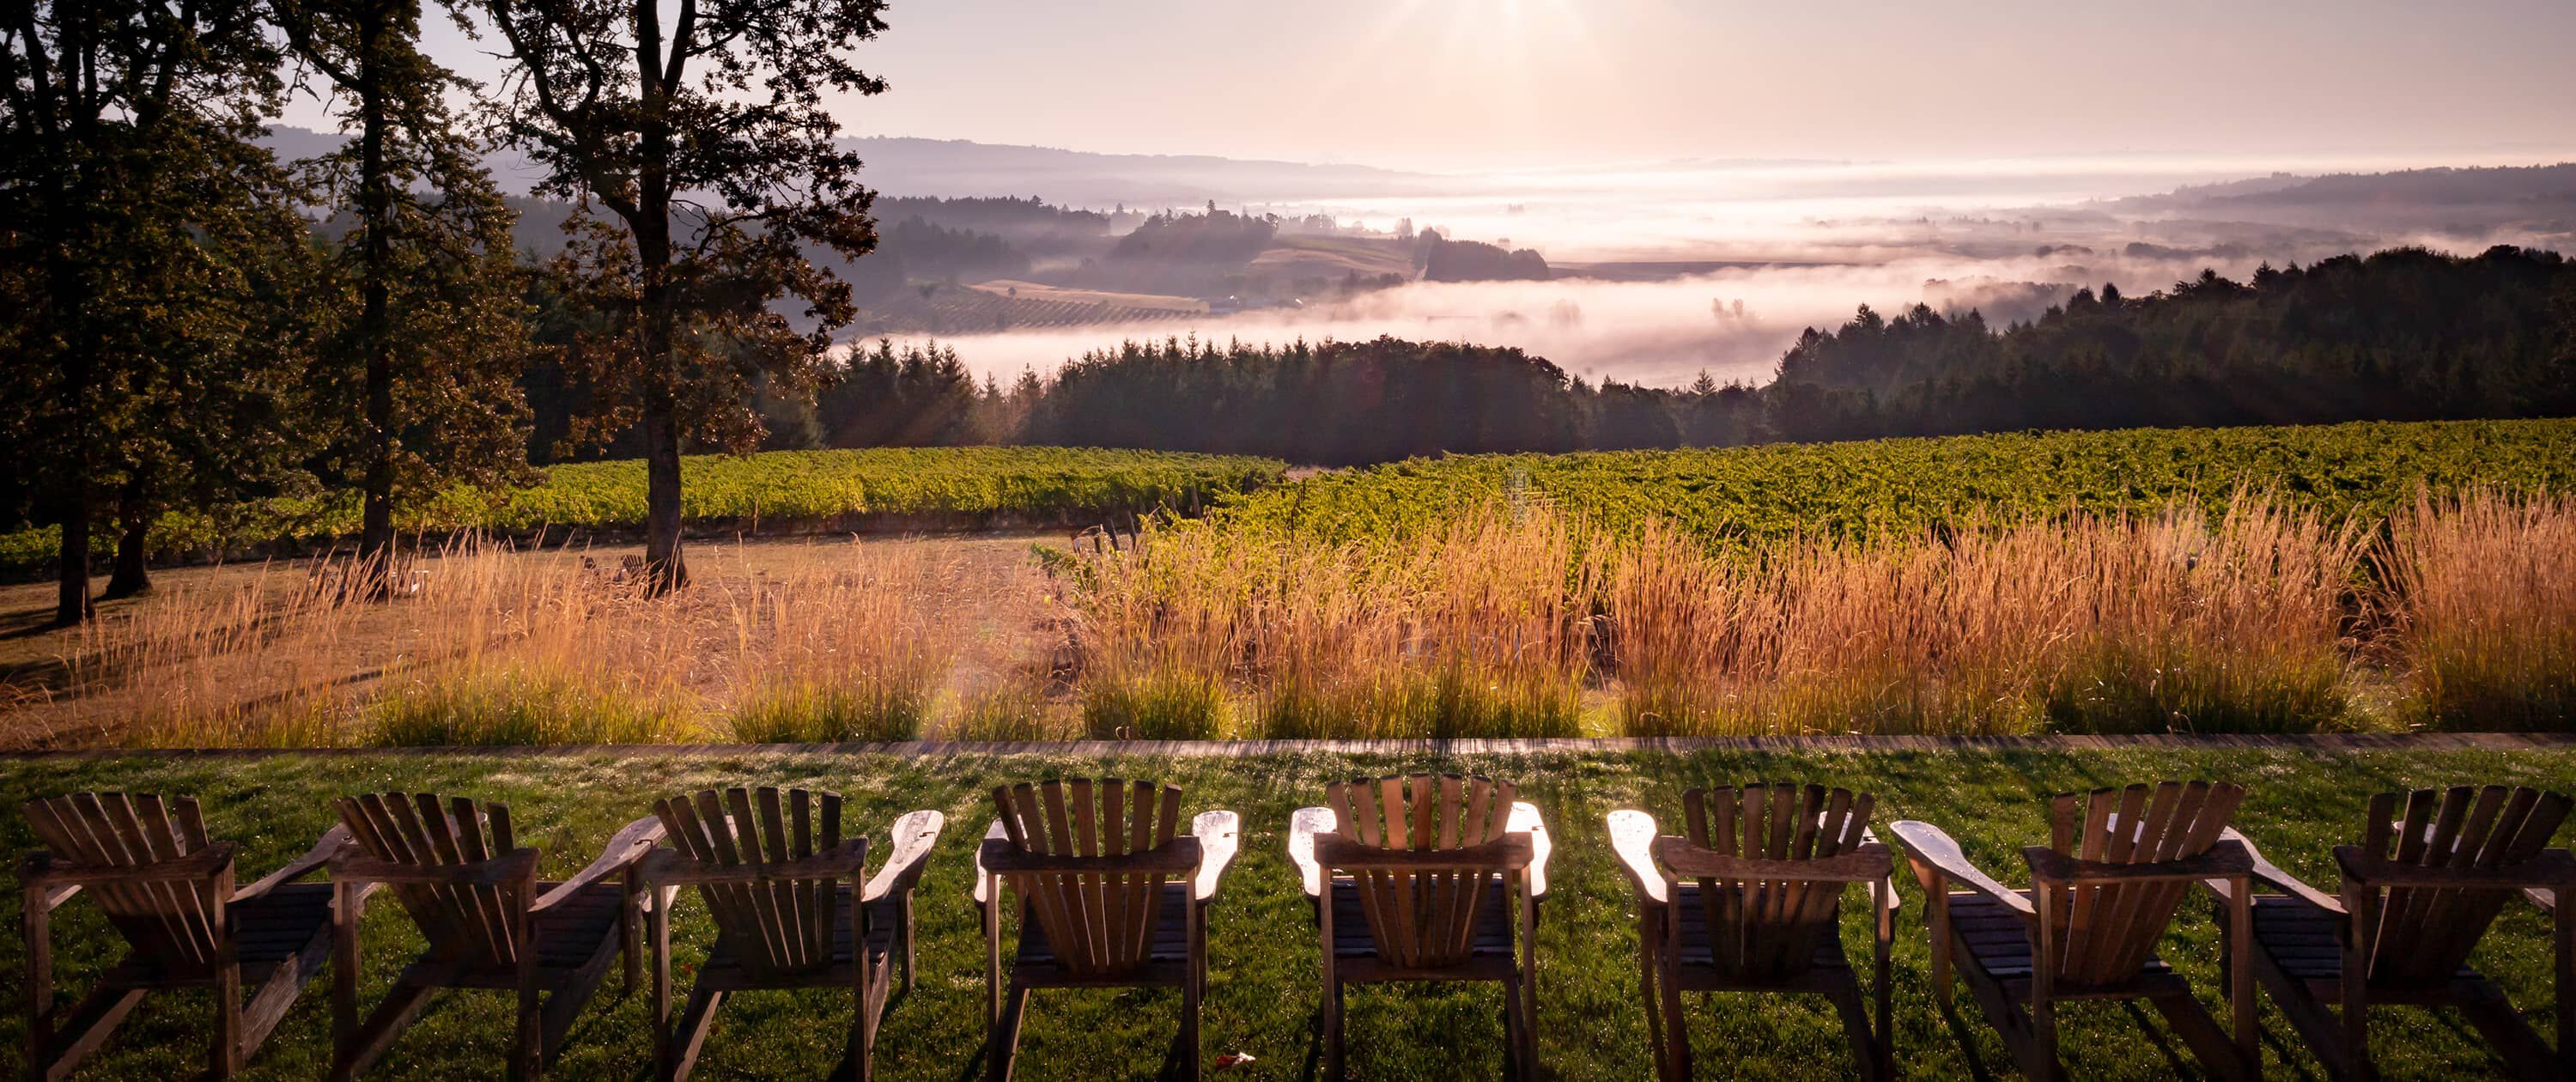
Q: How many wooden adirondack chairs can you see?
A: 8